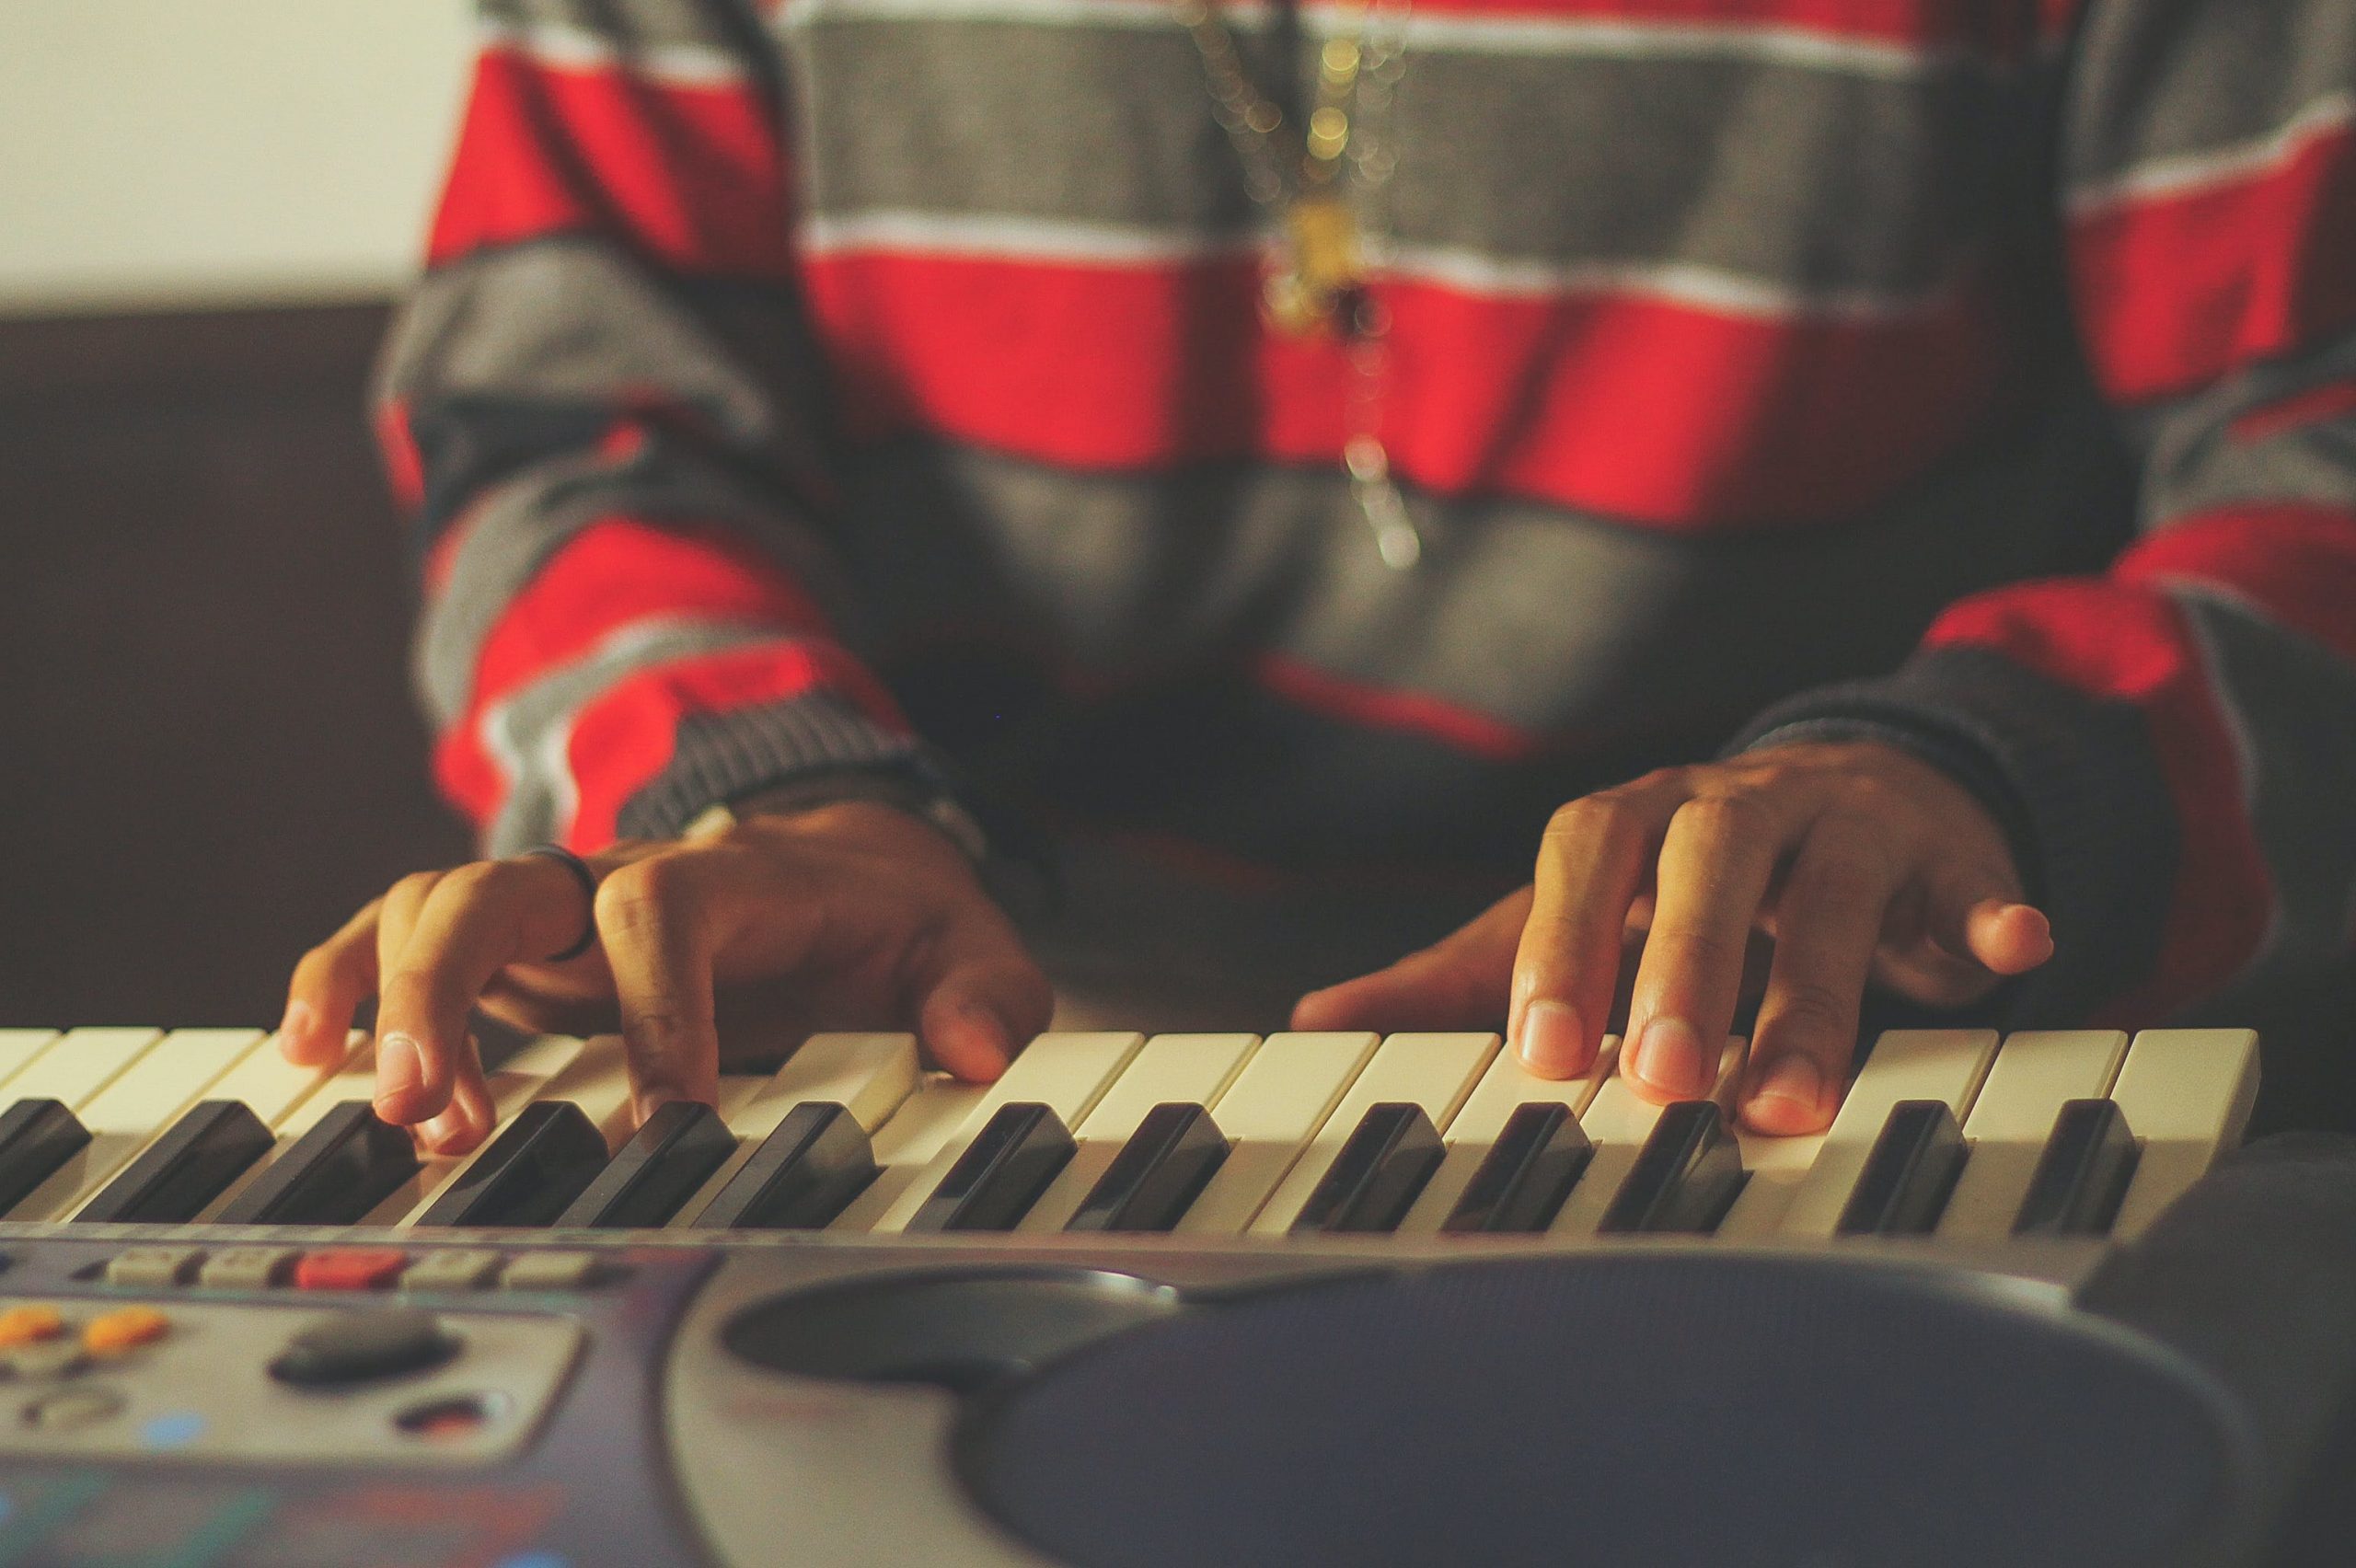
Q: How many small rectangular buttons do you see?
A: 5